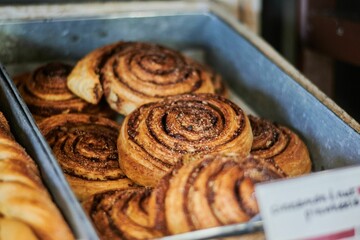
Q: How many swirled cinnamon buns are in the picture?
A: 7